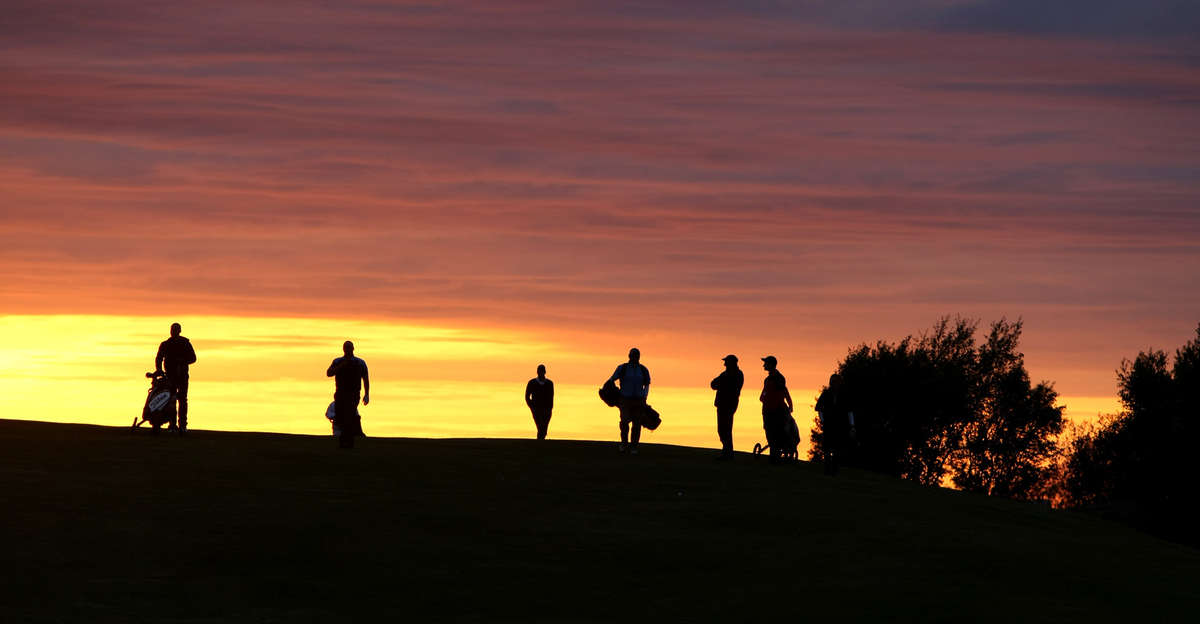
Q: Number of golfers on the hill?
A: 7